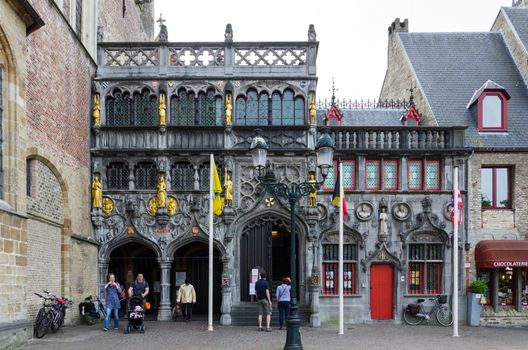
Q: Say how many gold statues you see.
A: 8